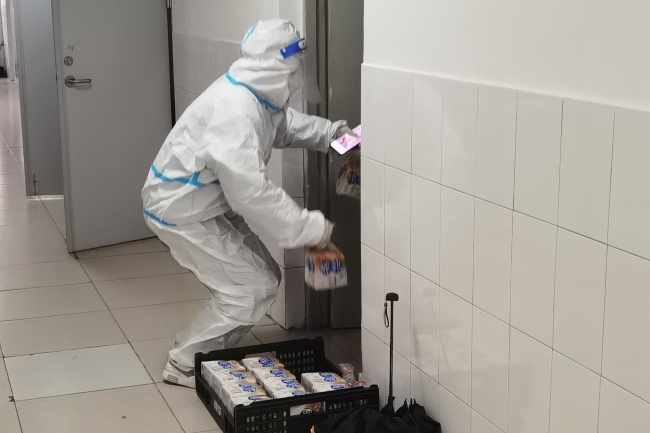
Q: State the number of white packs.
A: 12